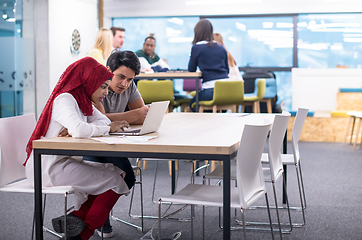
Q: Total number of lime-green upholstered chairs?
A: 3